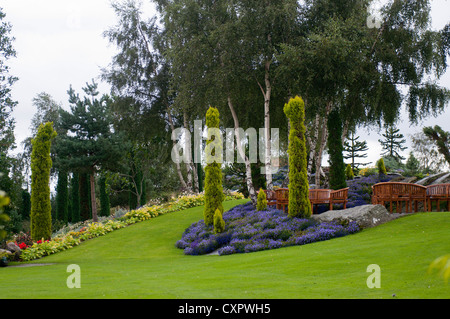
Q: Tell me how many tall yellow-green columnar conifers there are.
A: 3